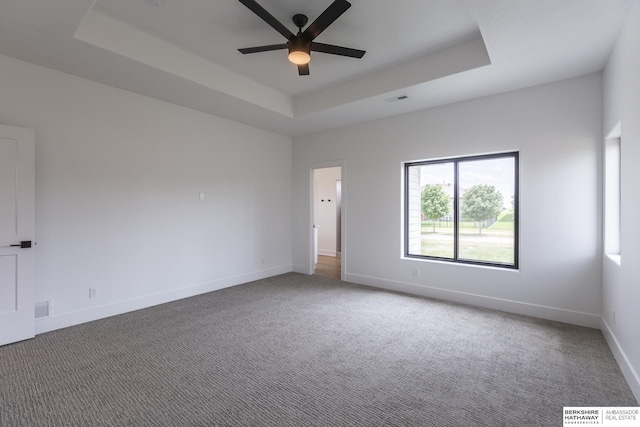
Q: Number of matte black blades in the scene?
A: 5